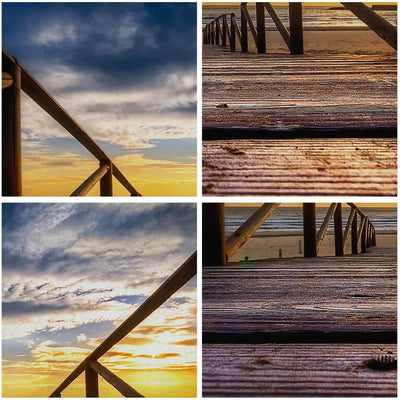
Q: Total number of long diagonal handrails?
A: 2